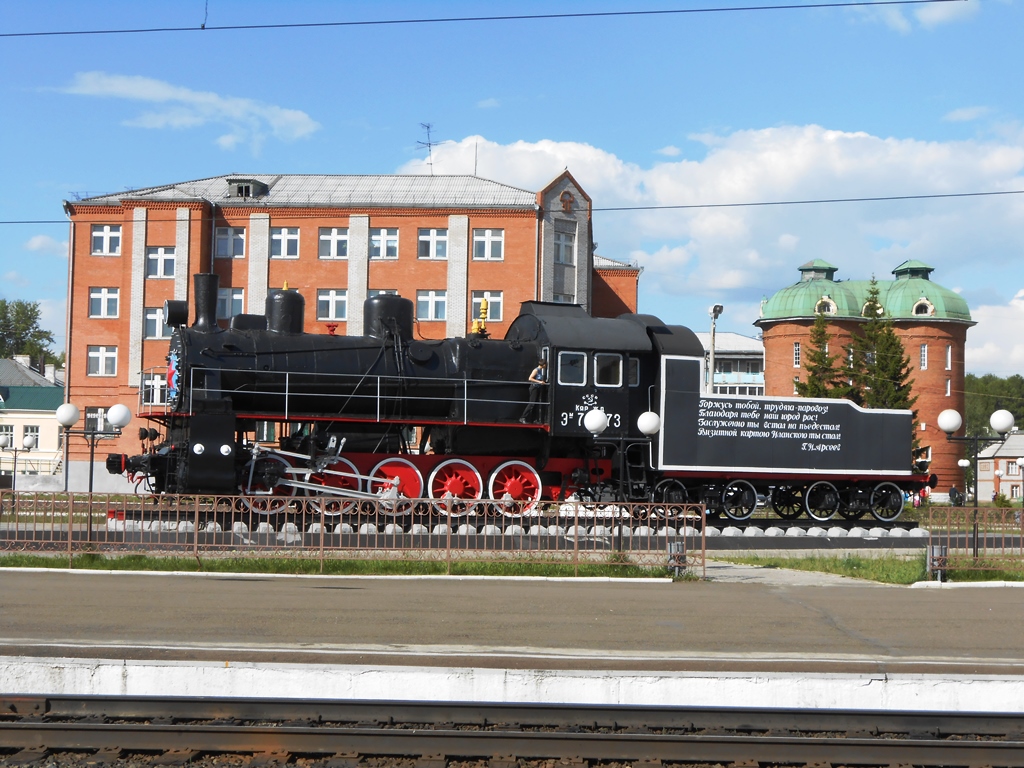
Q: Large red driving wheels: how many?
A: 5